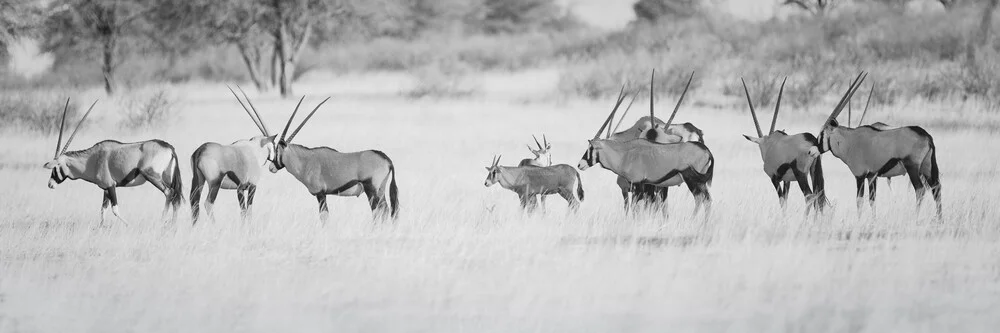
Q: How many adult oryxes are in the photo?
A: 9